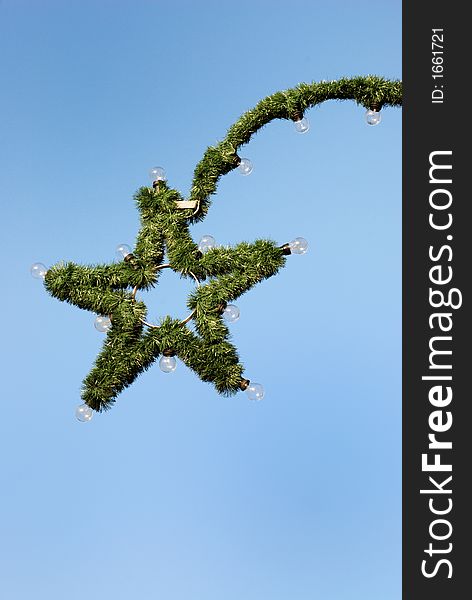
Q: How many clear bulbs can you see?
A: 13